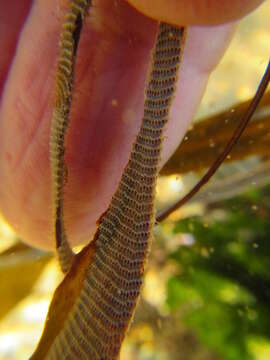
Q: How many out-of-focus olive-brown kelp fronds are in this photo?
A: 2